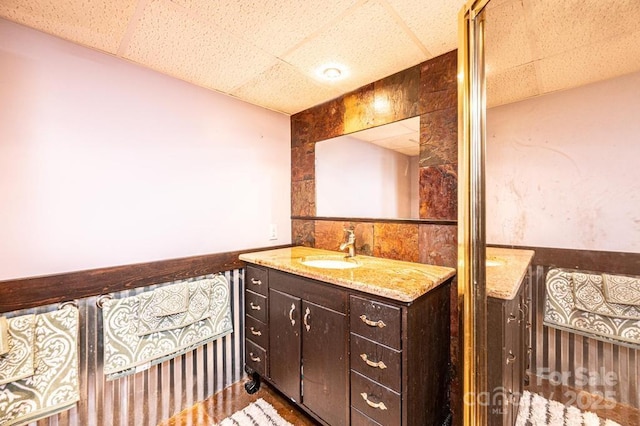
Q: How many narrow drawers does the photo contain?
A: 4